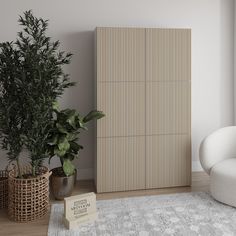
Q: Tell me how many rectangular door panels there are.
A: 6